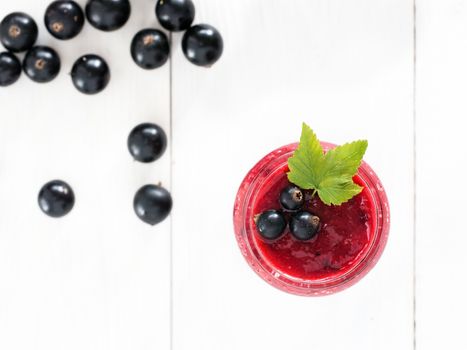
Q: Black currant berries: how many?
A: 15